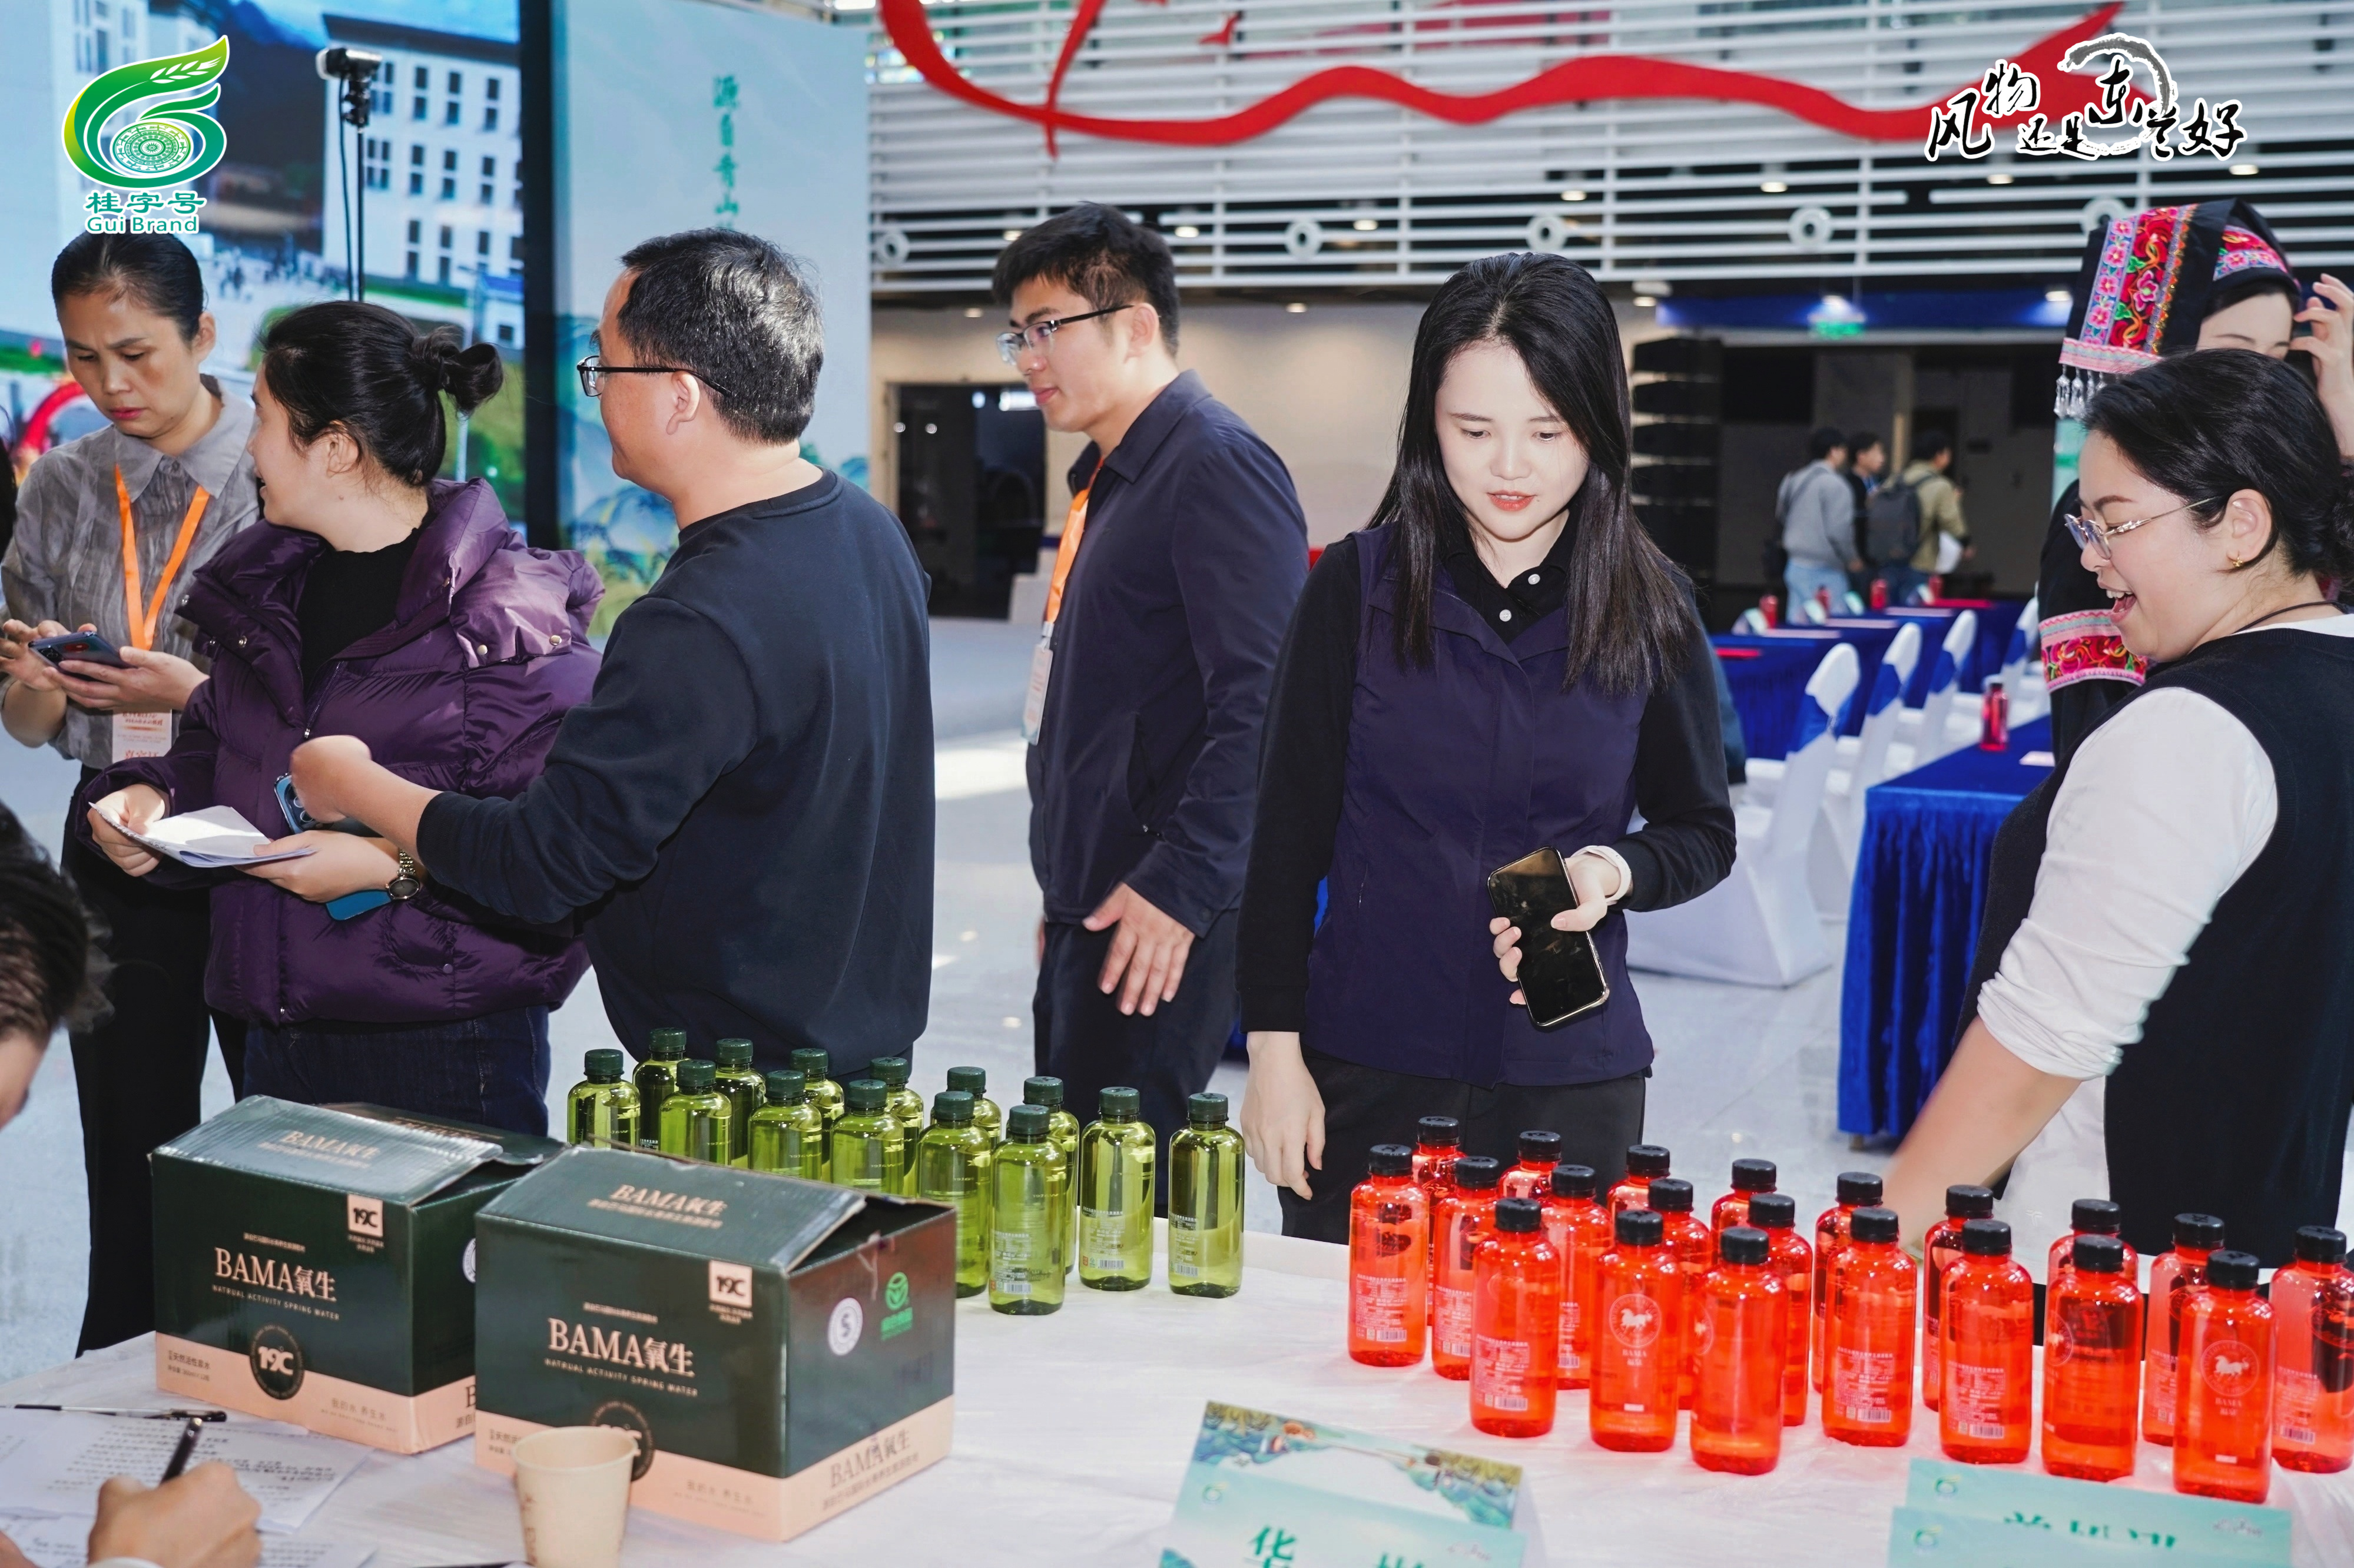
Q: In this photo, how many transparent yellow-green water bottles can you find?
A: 14